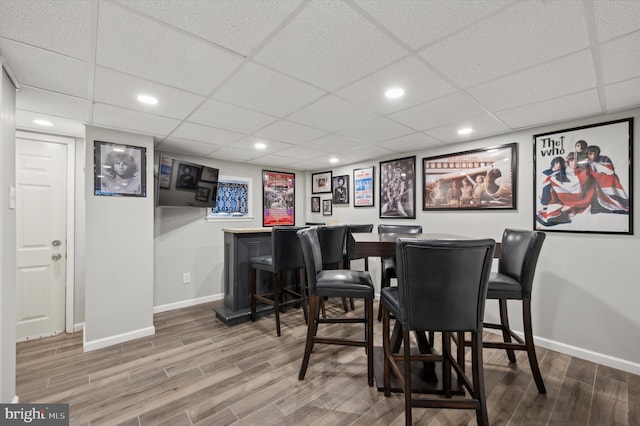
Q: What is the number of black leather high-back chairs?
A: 7